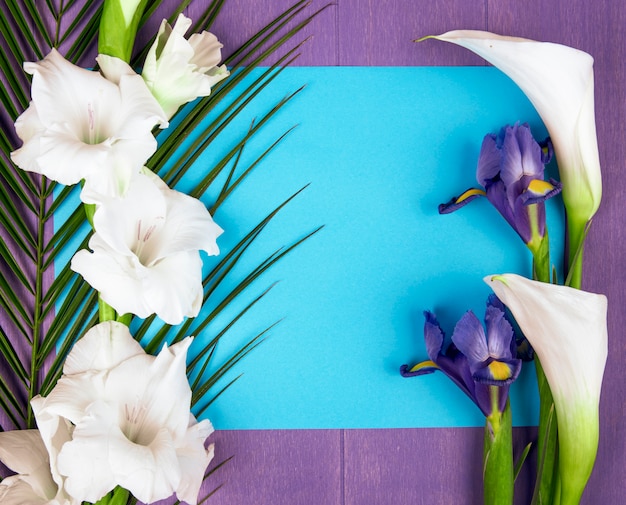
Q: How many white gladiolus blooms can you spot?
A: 5